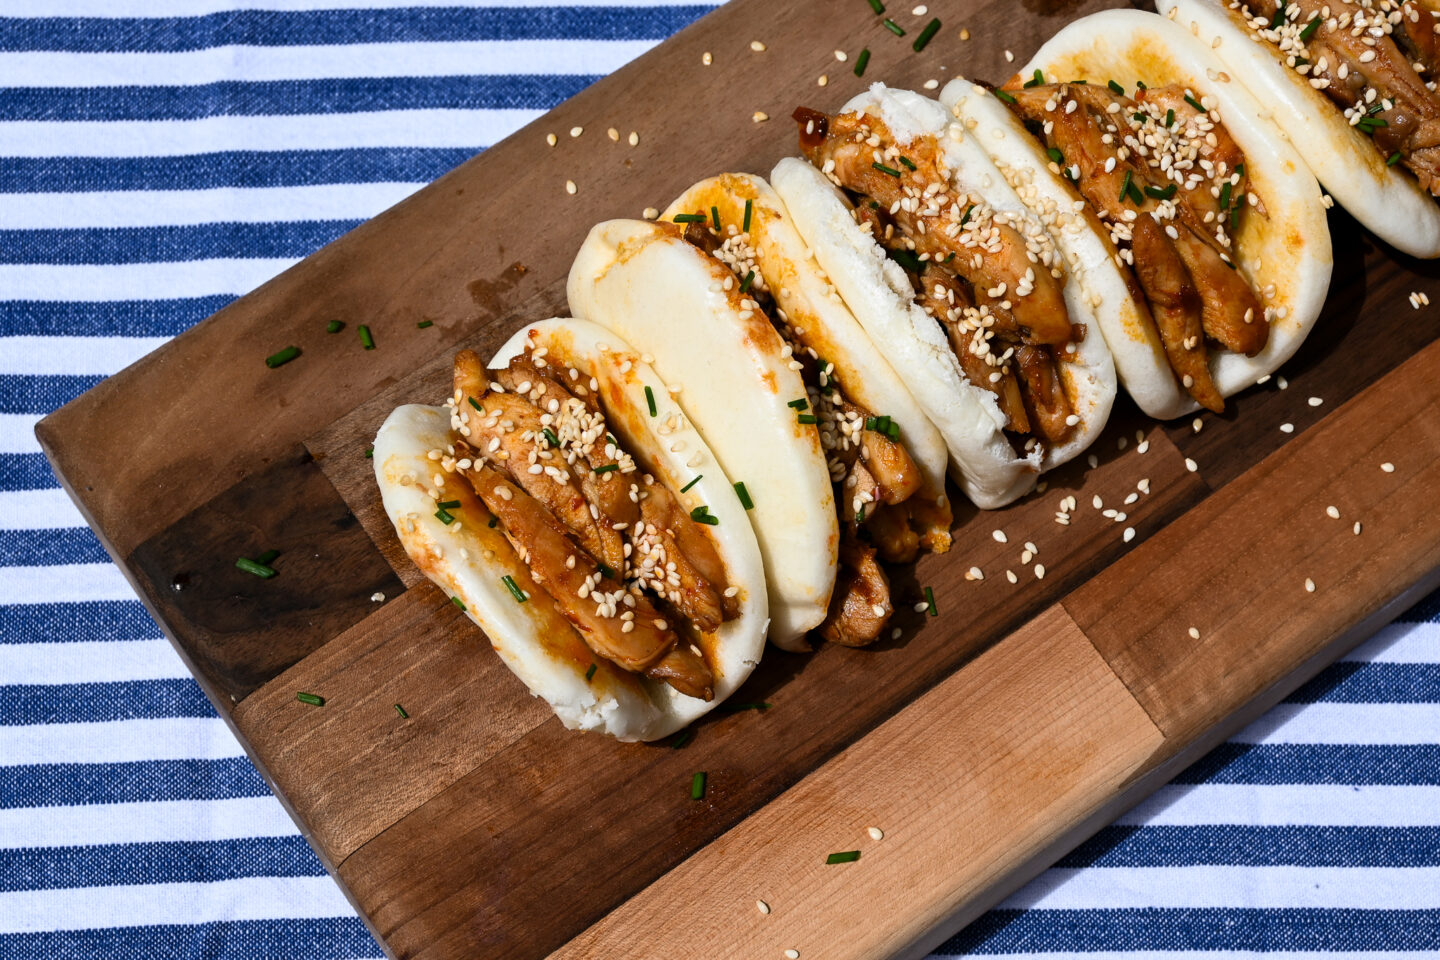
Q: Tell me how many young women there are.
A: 0